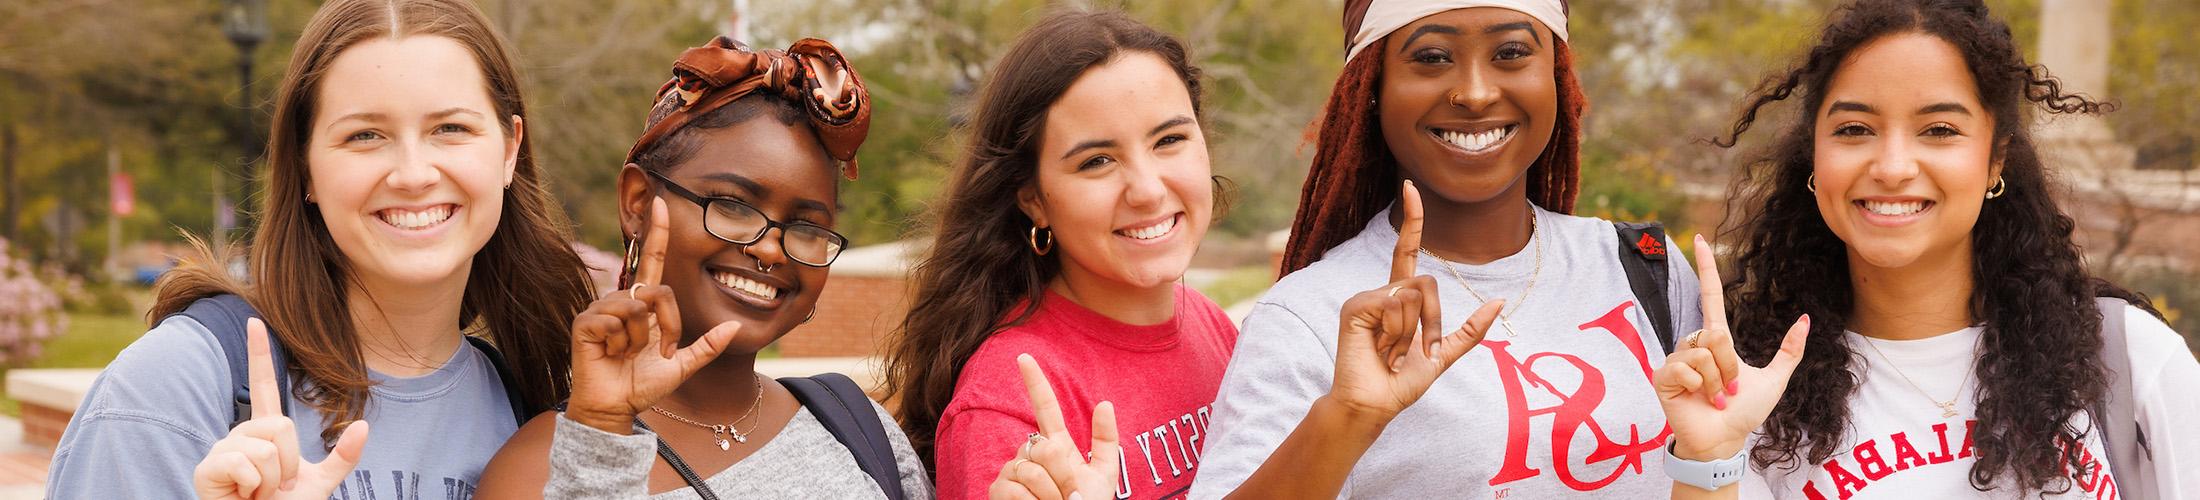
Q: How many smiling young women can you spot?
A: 5